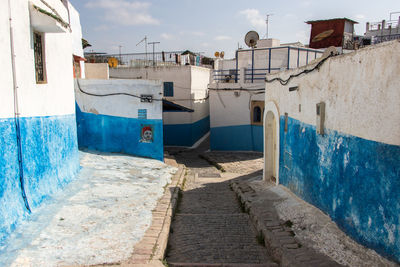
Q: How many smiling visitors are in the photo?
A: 0